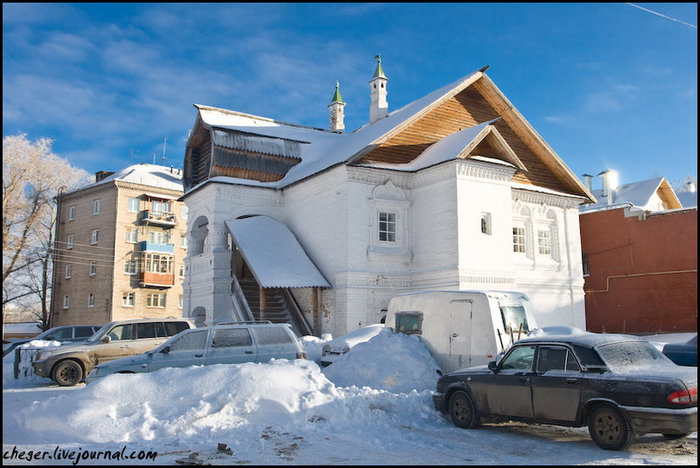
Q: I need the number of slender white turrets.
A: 2